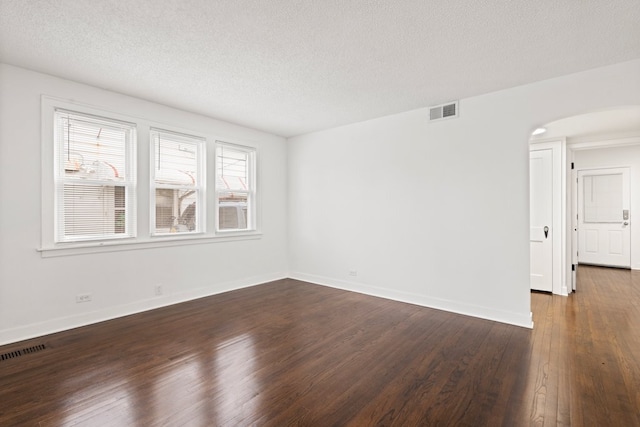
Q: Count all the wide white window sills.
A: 1